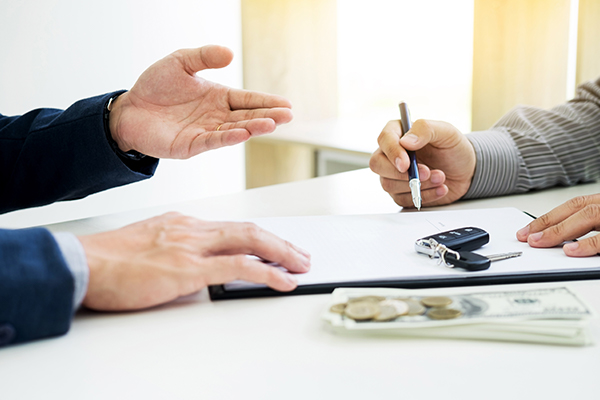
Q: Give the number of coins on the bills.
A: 8